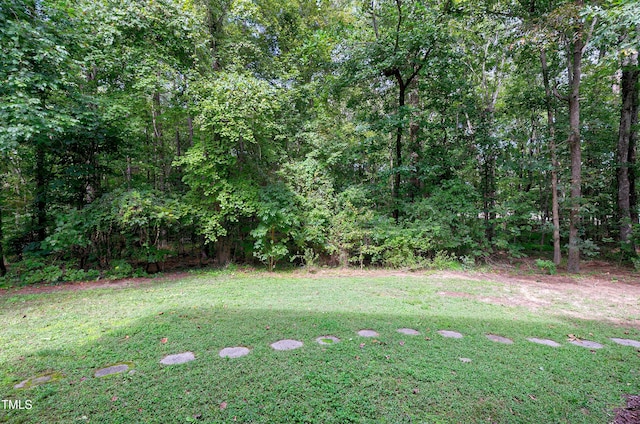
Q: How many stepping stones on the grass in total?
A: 13